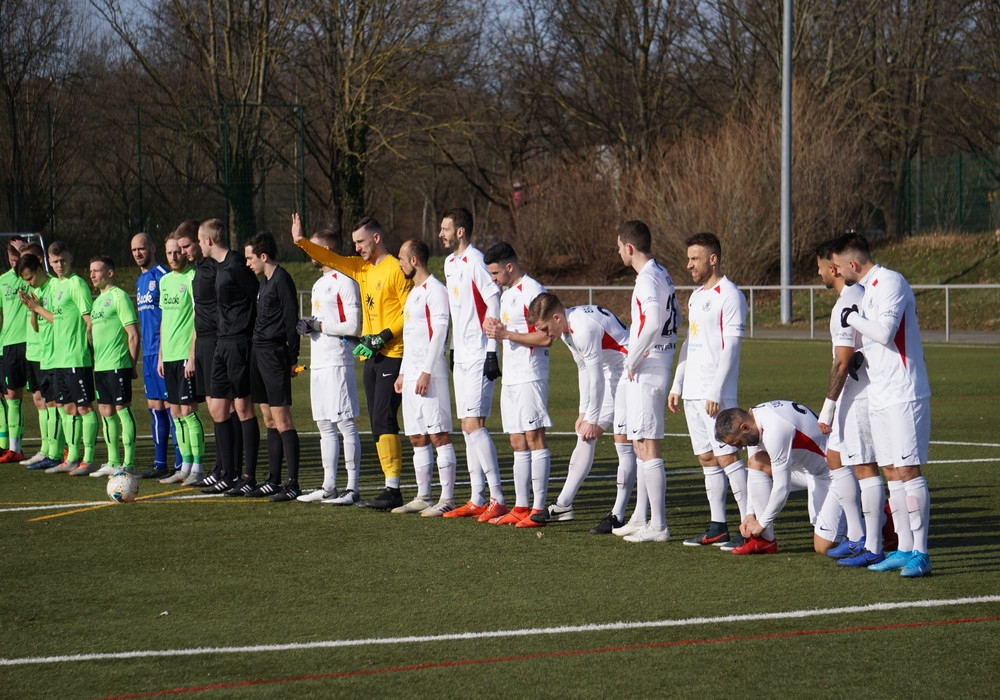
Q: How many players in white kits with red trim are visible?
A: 10